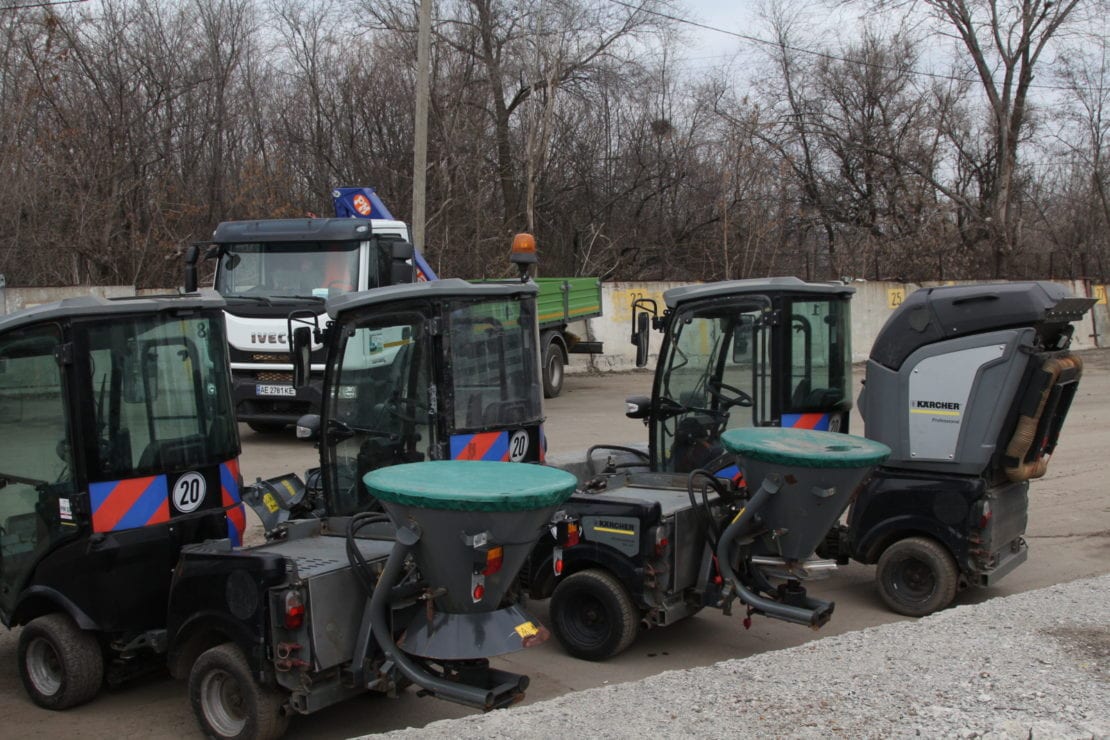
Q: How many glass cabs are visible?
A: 3